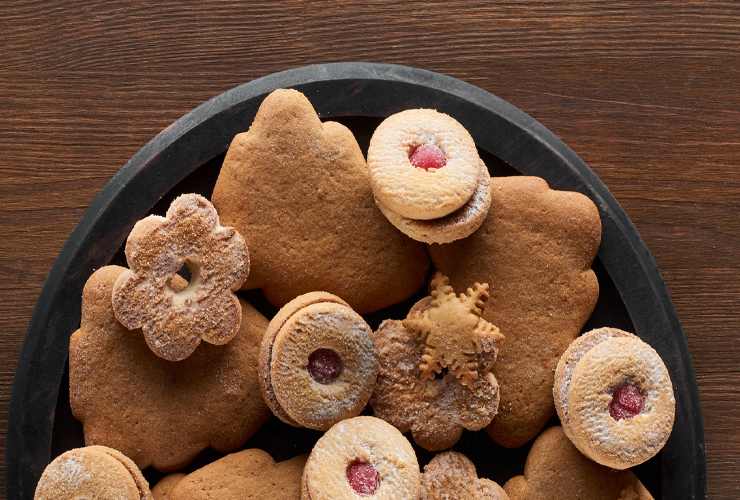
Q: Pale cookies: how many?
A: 5